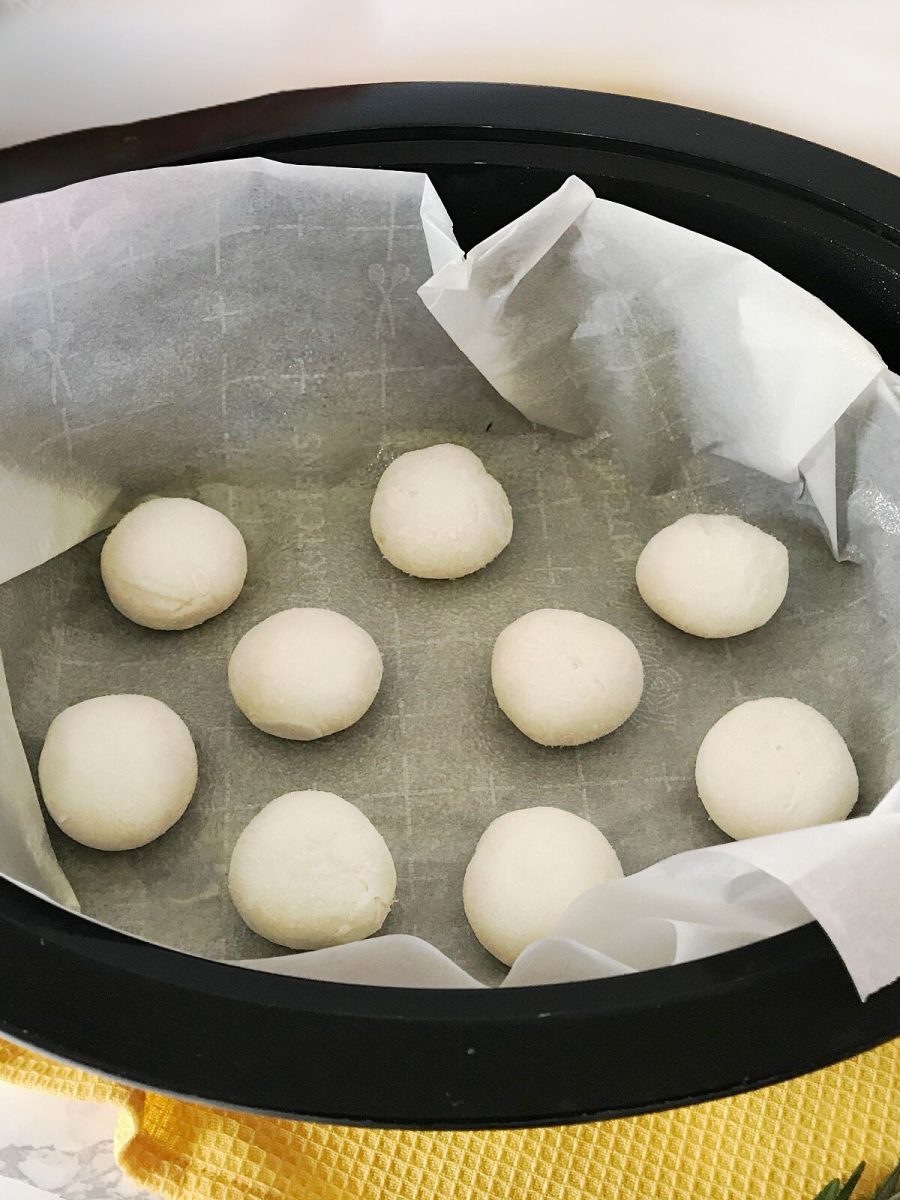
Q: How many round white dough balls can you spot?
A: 9